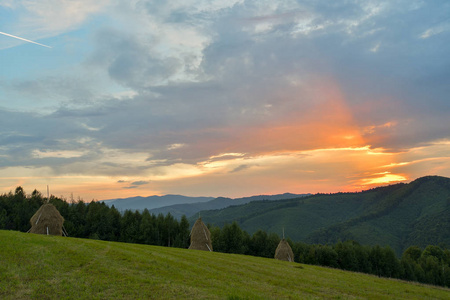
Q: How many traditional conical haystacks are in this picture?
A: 3